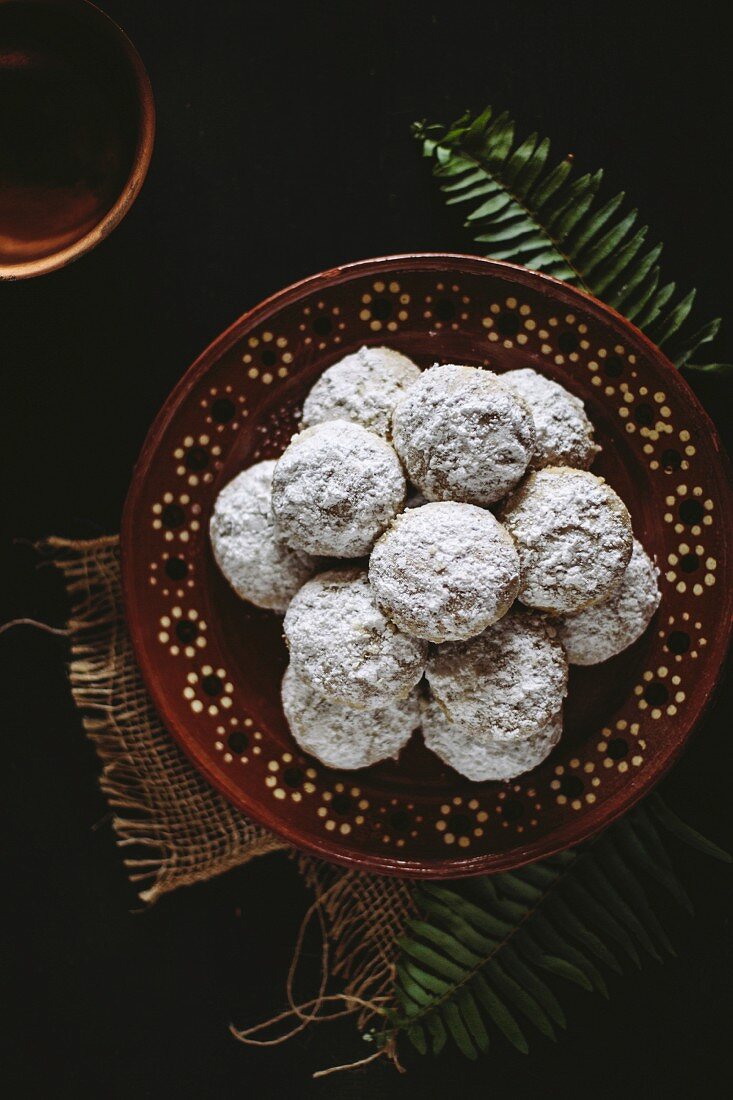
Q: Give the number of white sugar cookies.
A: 12